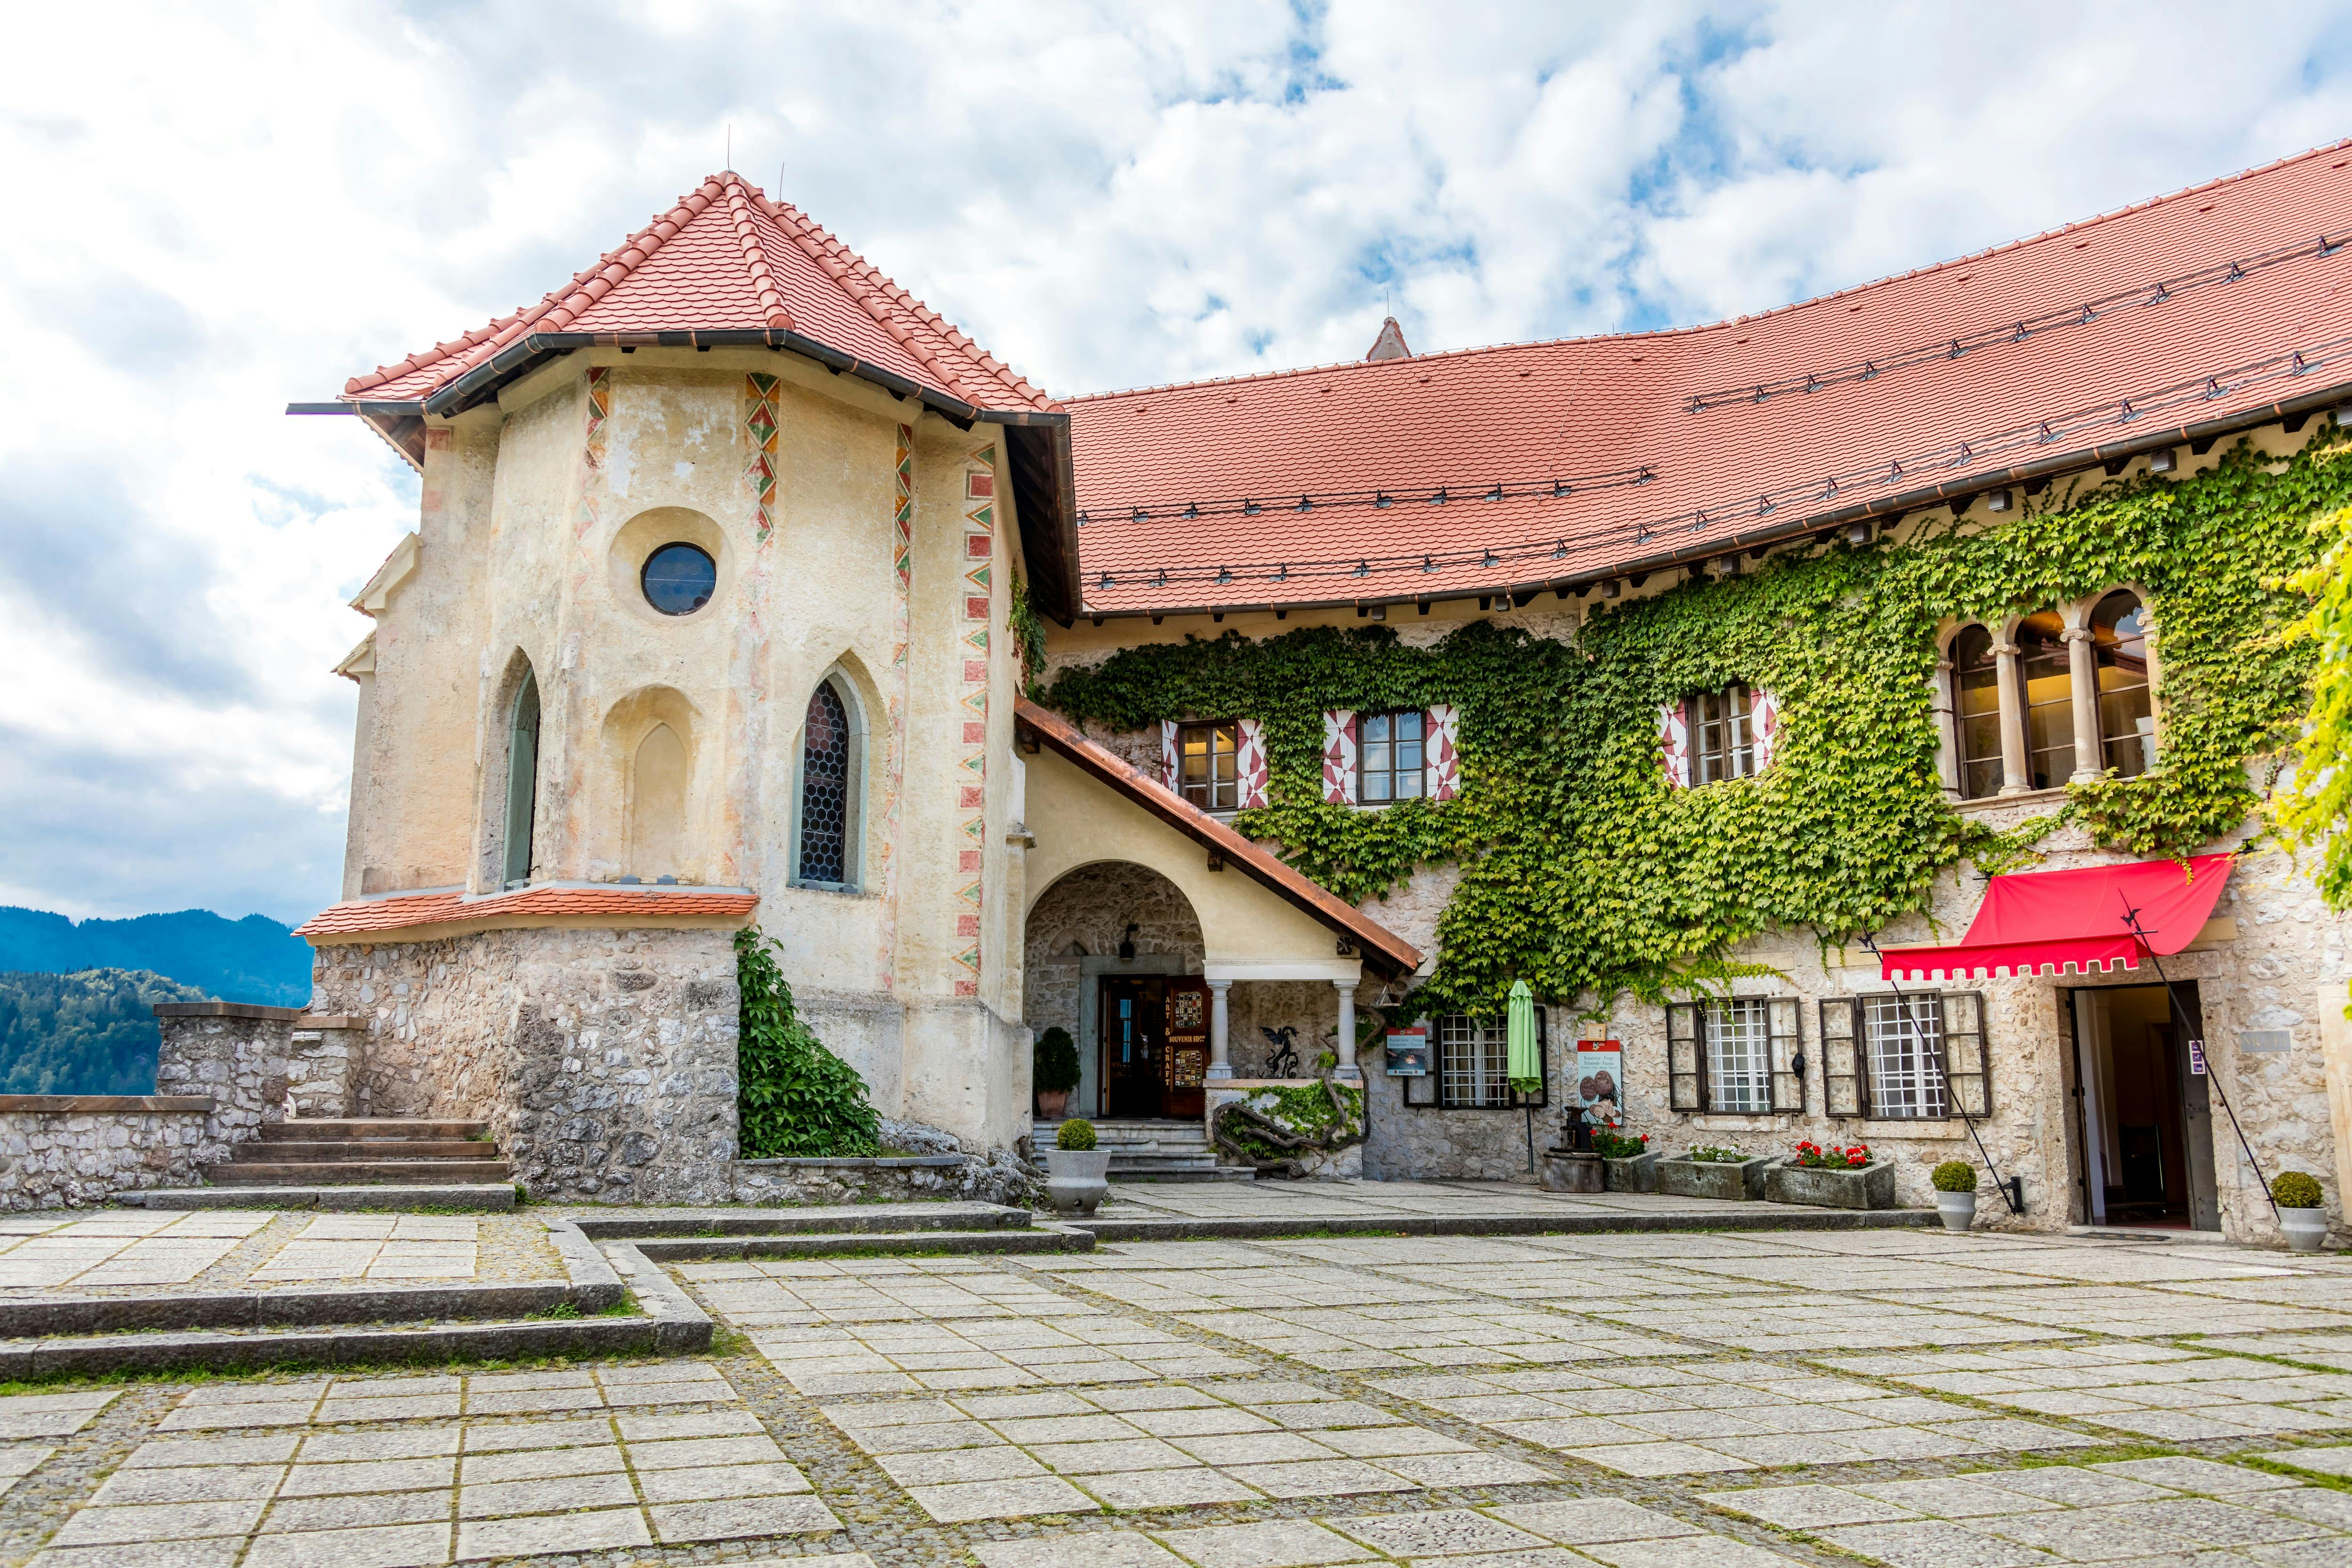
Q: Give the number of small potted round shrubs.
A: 3